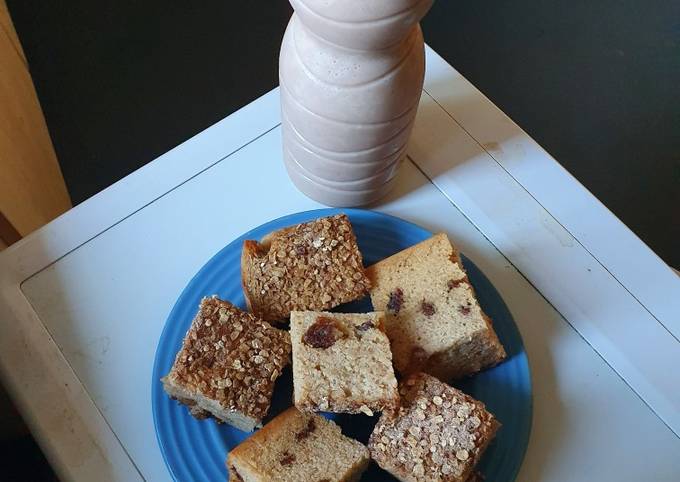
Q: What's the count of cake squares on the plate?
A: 6